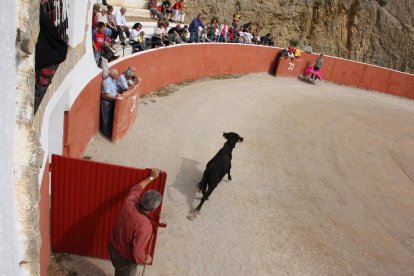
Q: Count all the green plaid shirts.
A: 0